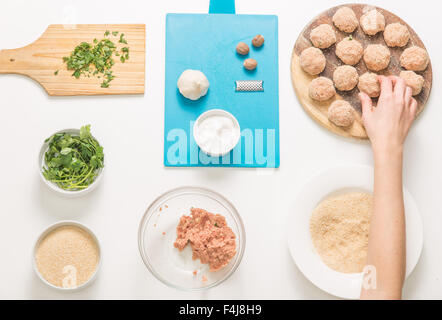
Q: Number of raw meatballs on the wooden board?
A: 13